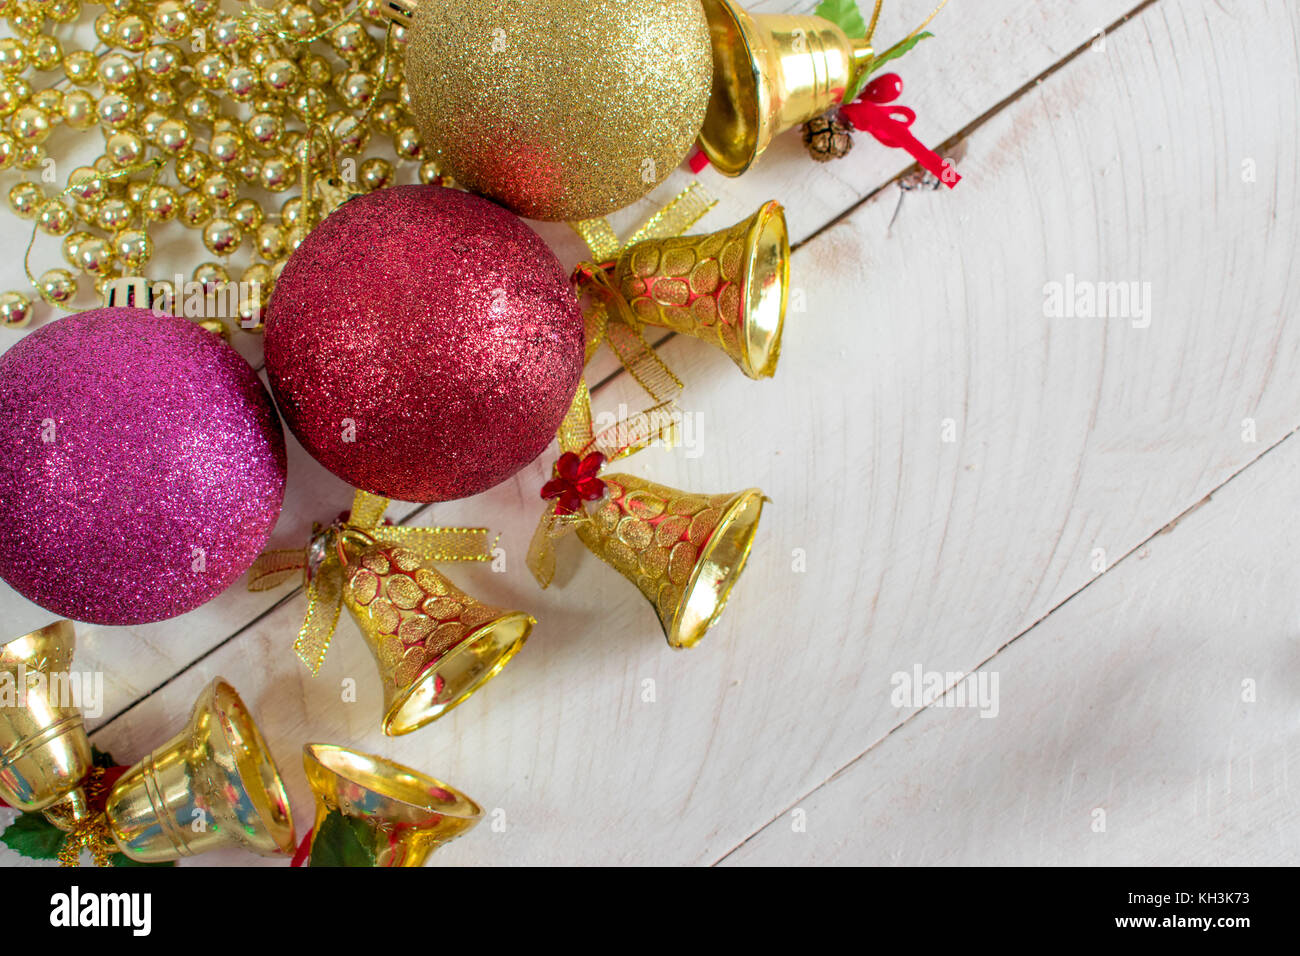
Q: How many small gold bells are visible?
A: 7